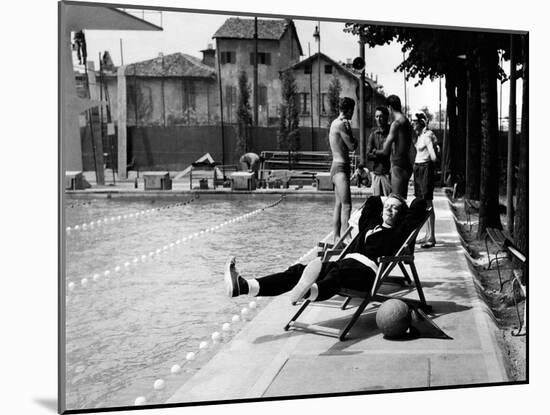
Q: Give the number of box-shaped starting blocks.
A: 4